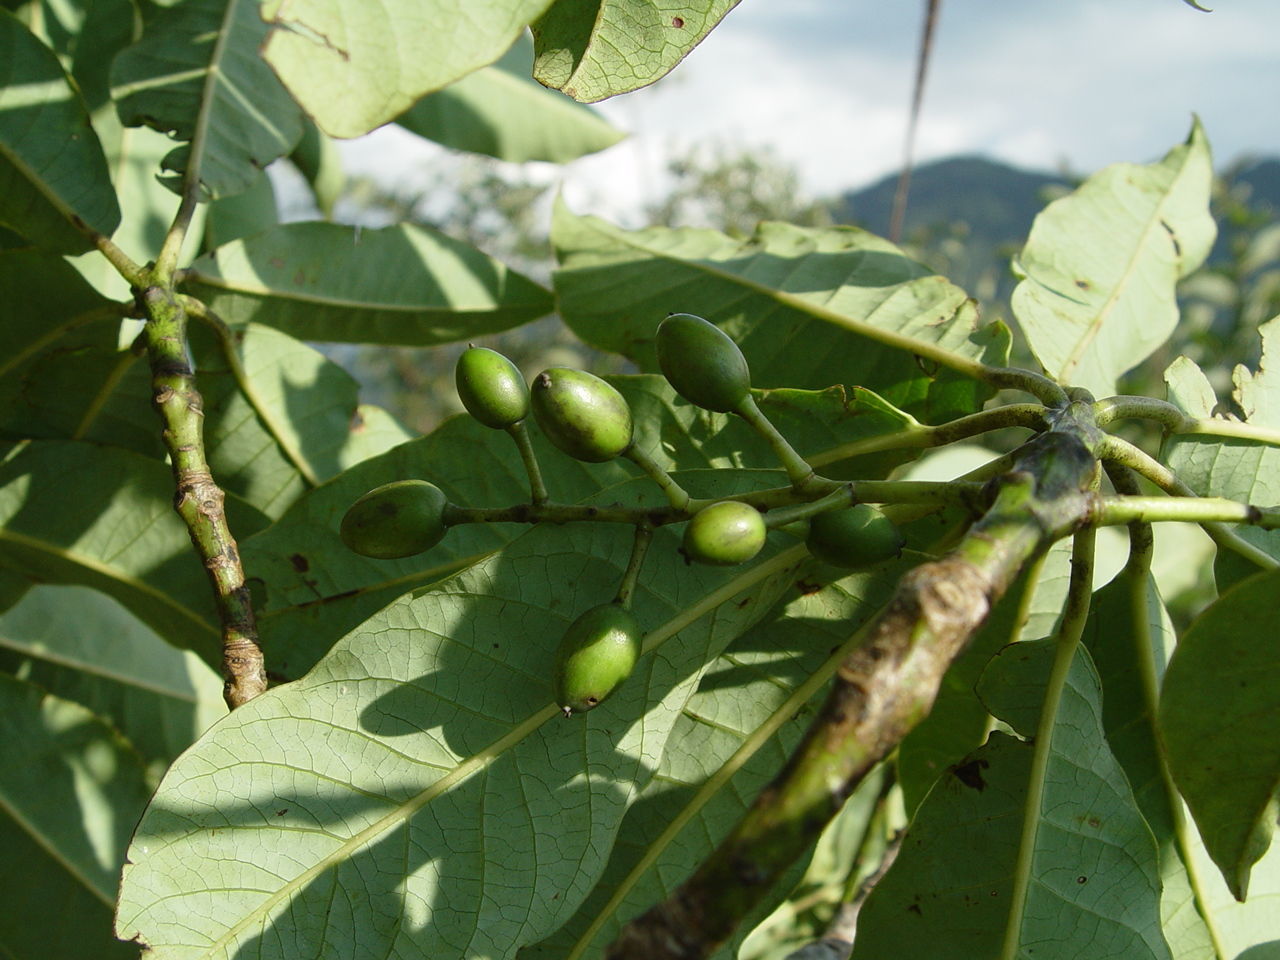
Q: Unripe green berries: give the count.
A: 7